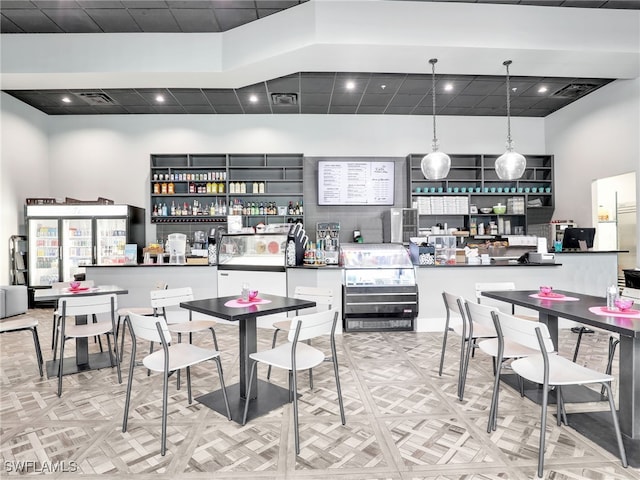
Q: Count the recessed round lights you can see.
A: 6